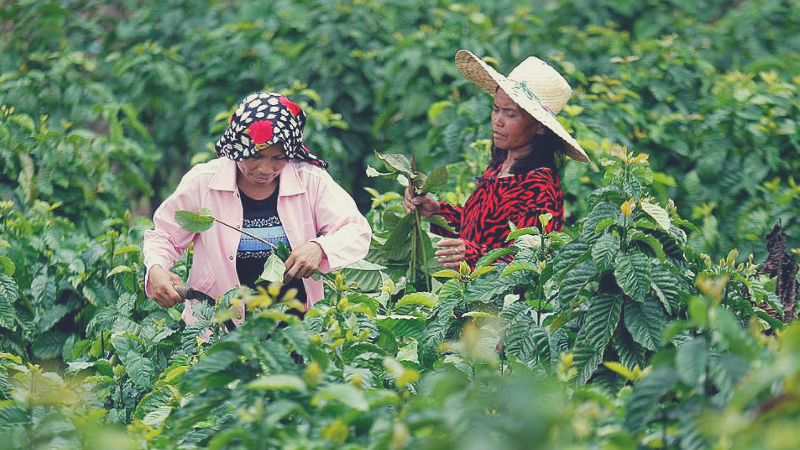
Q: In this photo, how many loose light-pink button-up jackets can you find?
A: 1